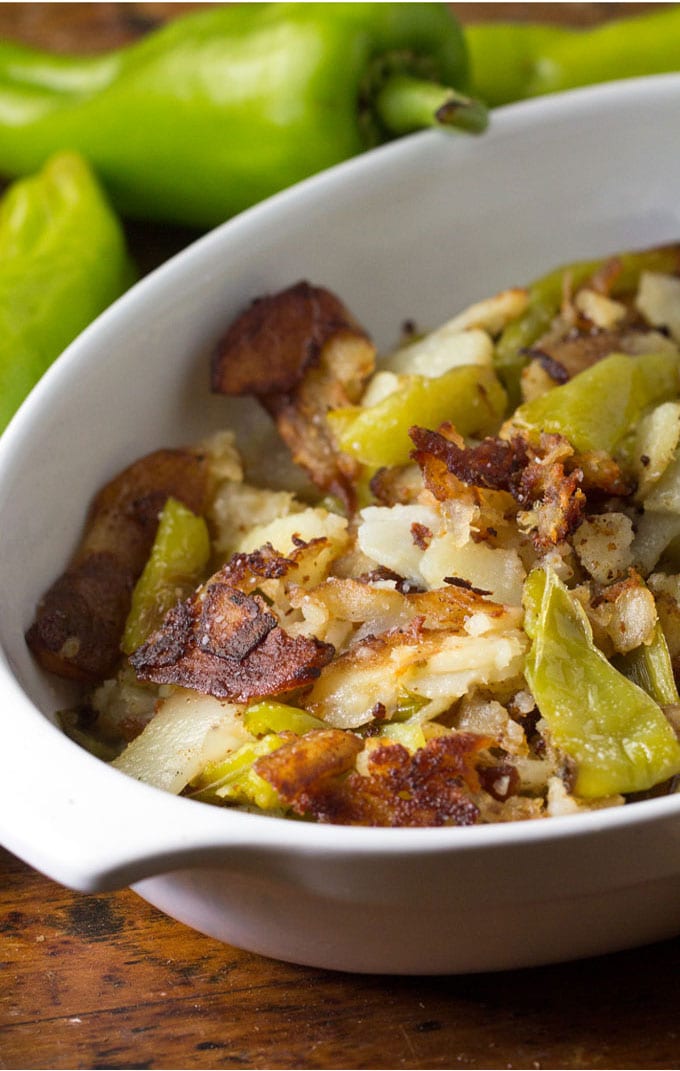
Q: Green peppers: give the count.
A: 3